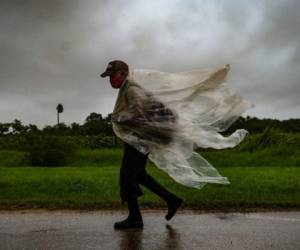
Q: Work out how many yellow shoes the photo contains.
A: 0